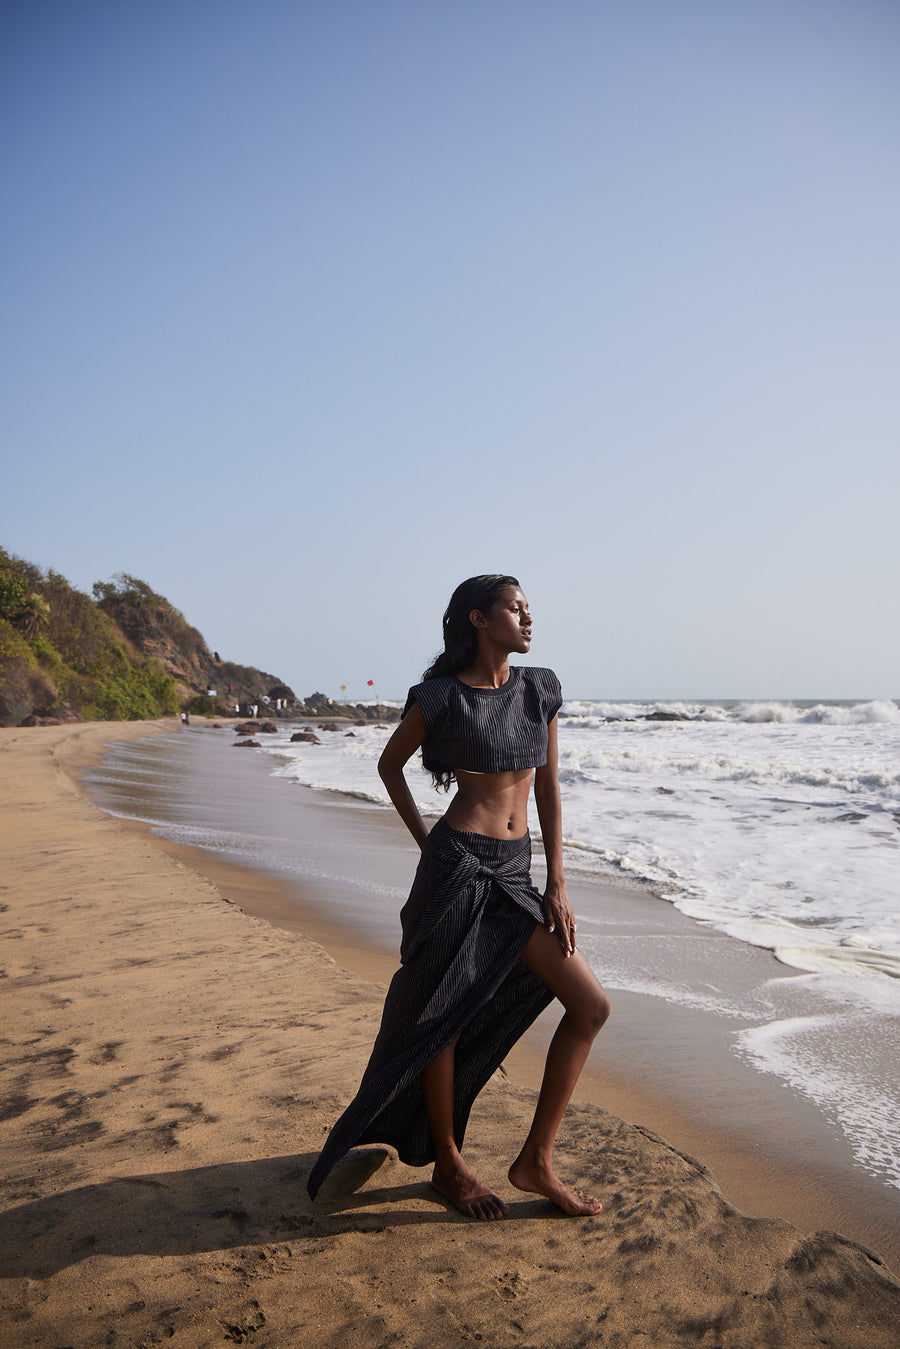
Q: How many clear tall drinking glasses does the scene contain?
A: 0